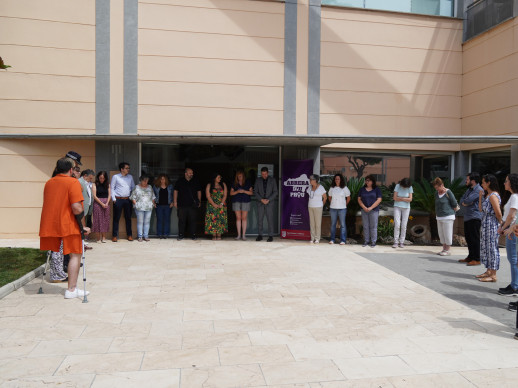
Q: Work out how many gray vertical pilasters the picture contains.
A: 4